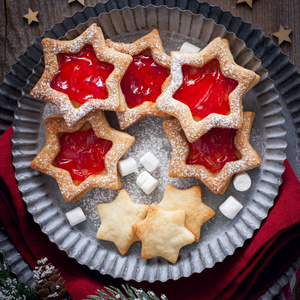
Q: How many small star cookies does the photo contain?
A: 3